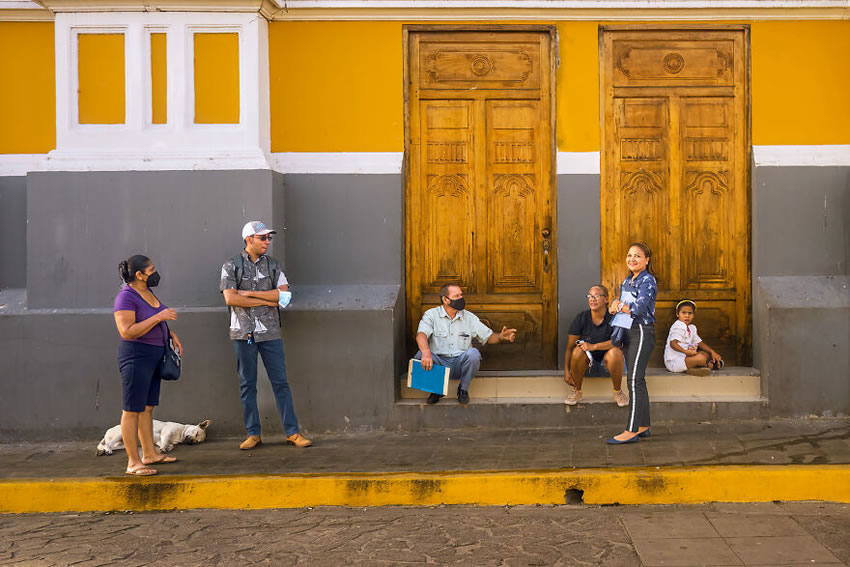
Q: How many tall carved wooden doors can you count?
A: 2